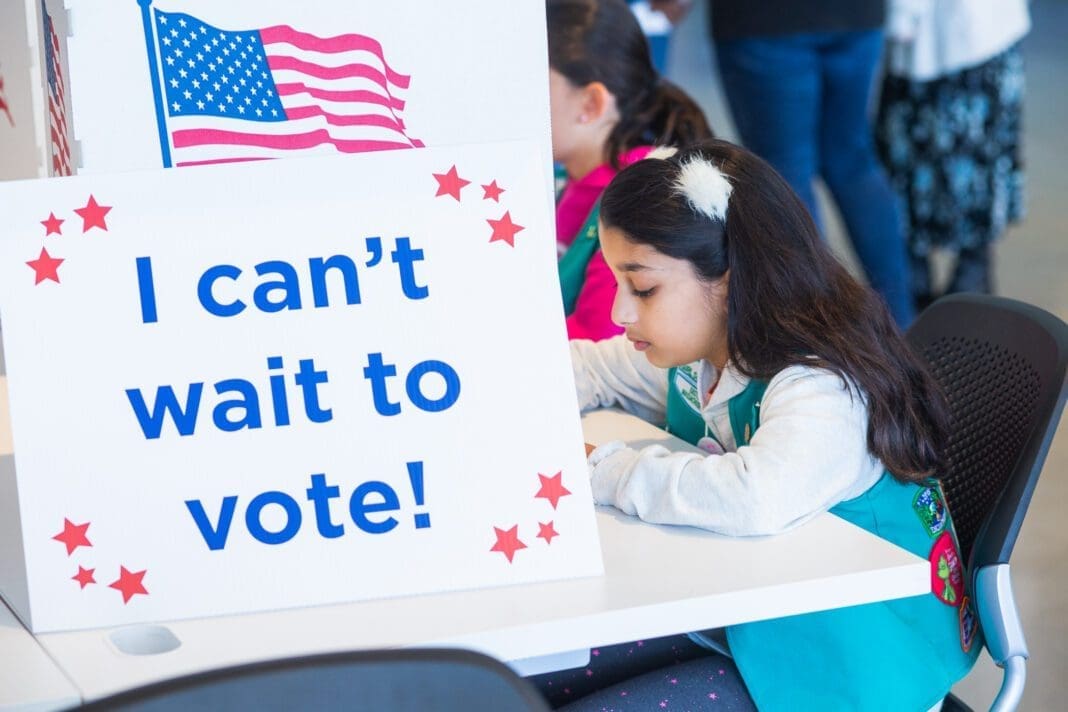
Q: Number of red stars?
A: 12